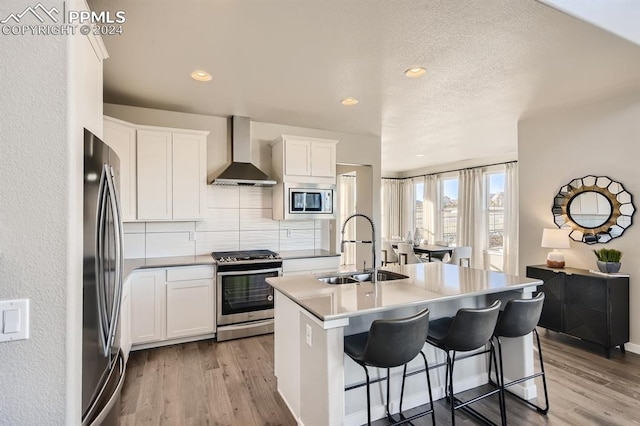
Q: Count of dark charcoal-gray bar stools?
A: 3